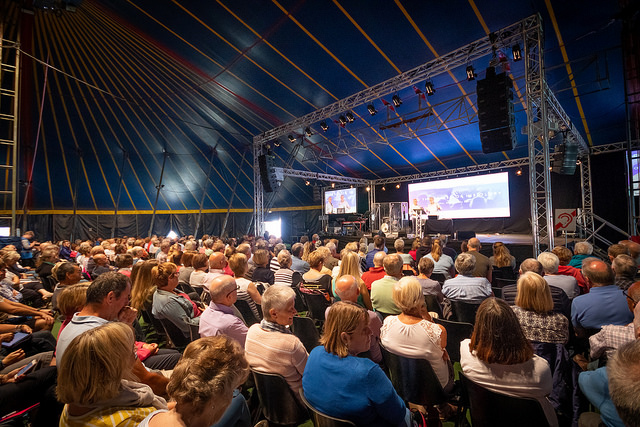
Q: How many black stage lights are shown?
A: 11